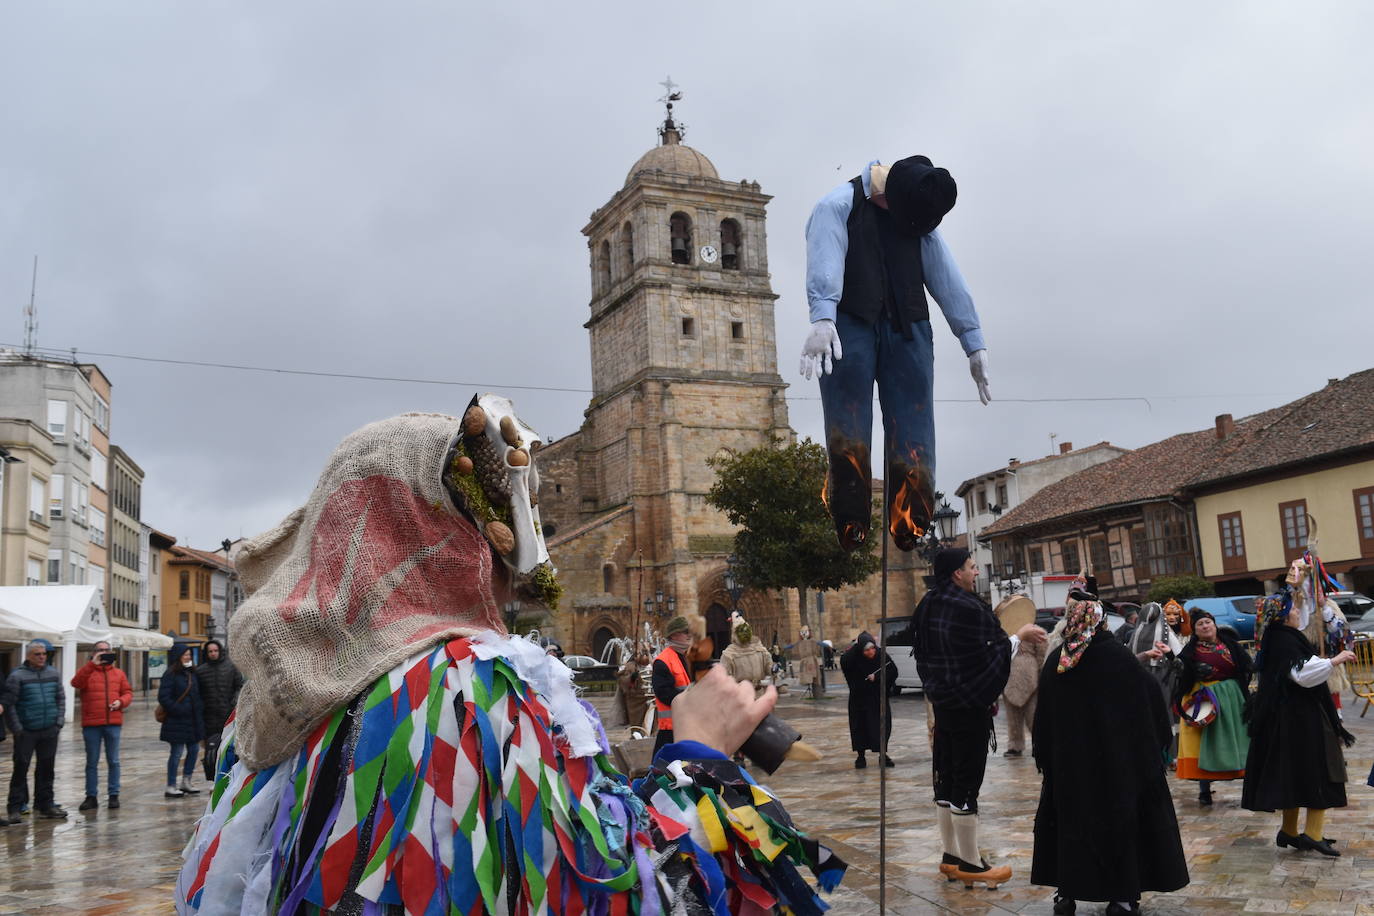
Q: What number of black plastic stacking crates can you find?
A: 0